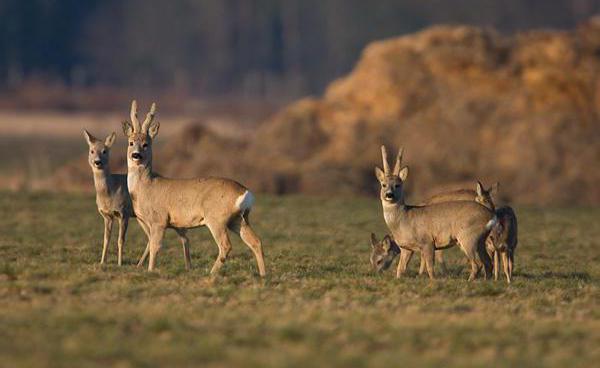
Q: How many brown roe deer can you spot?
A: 5